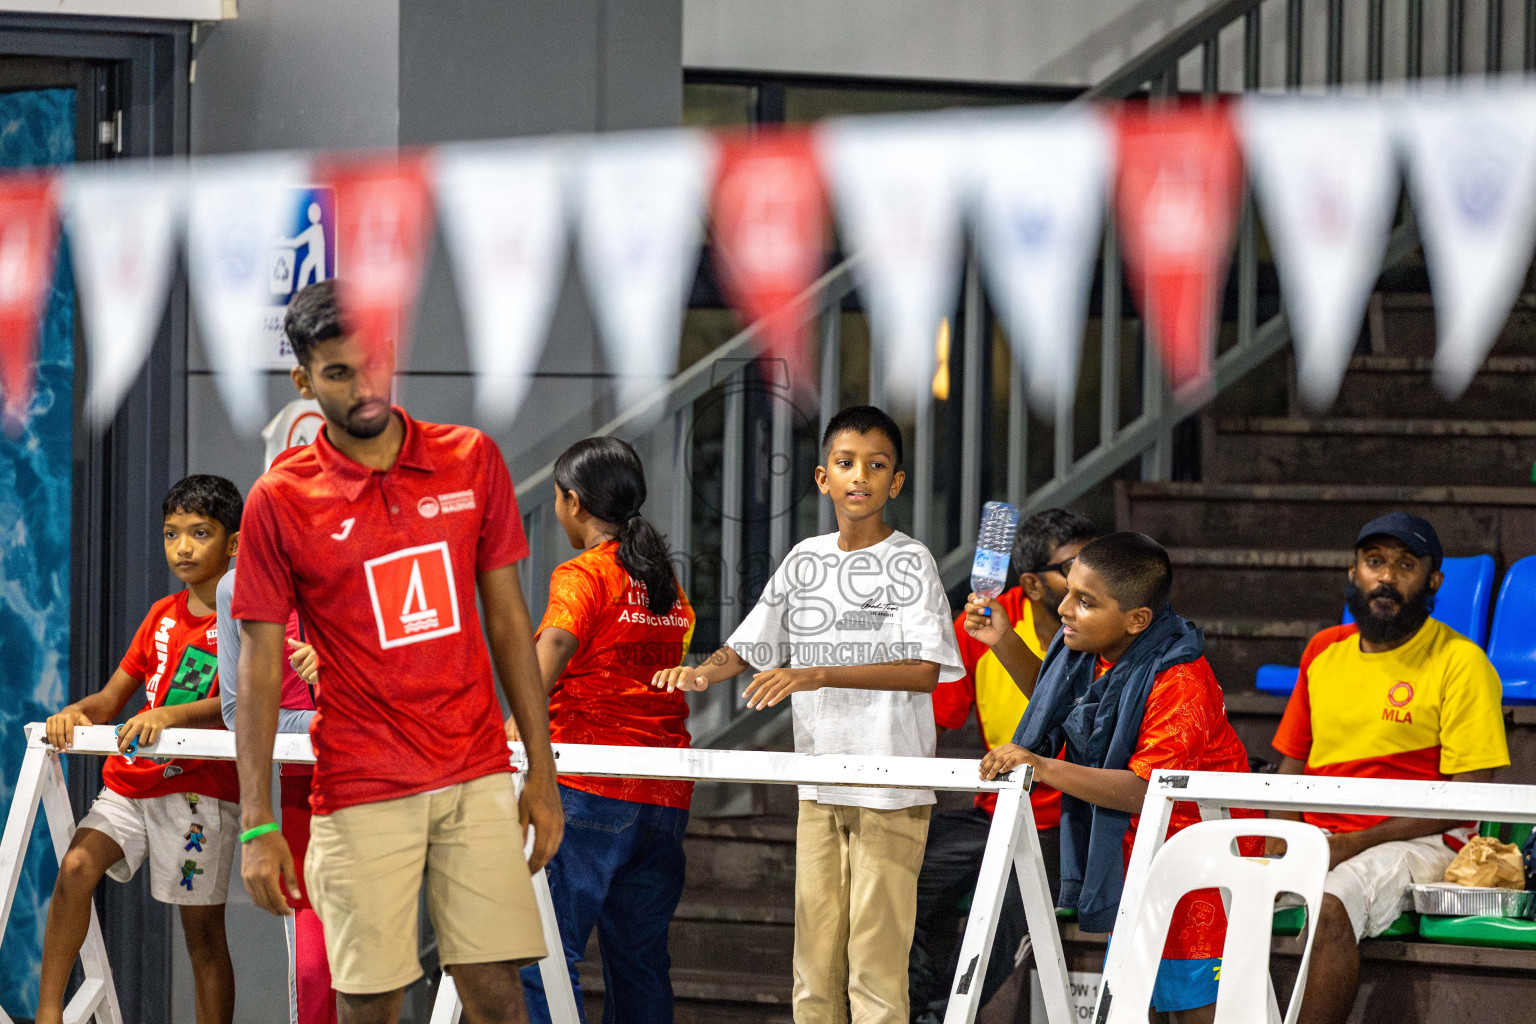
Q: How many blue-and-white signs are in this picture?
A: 1